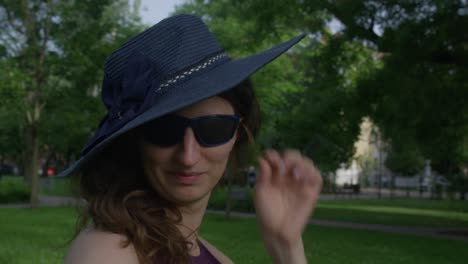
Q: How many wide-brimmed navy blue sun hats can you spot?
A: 1